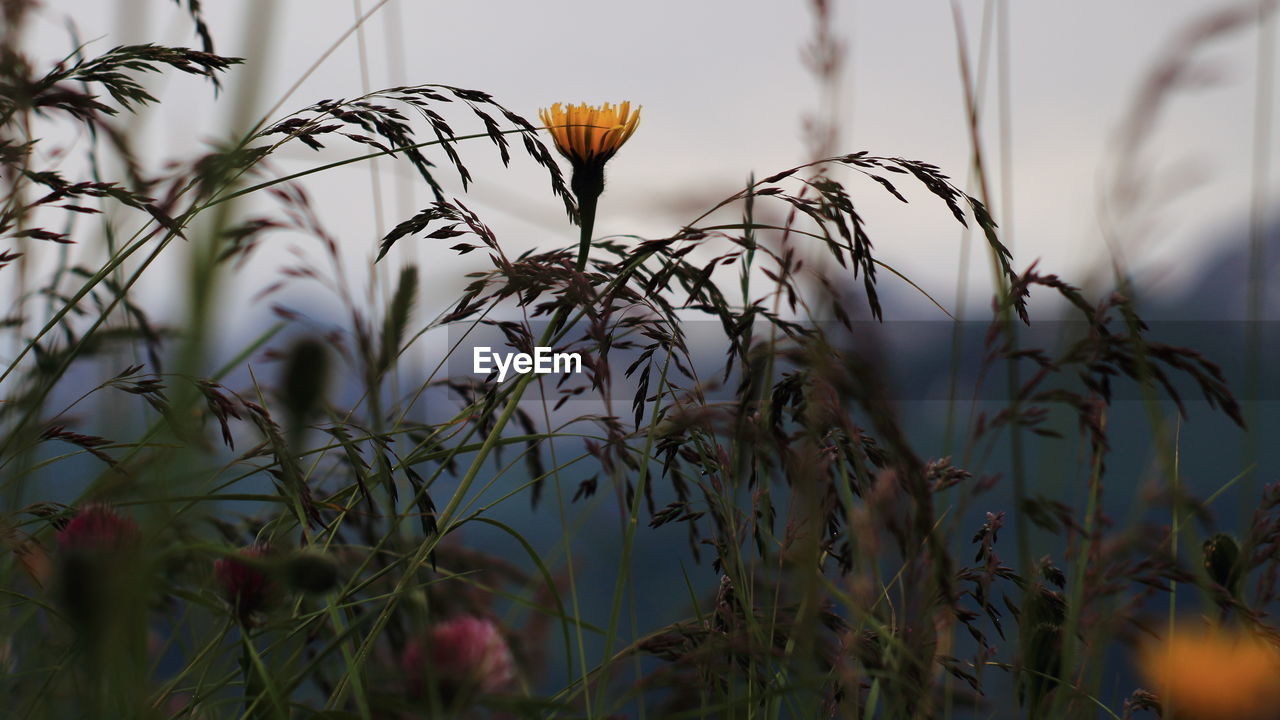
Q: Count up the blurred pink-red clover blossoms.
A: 3